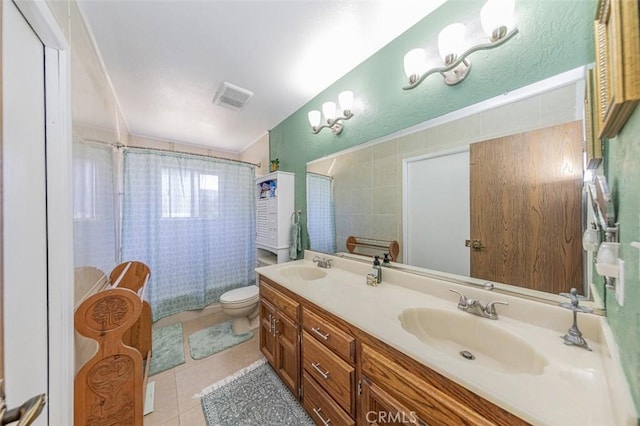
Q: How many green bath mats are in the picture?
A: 2